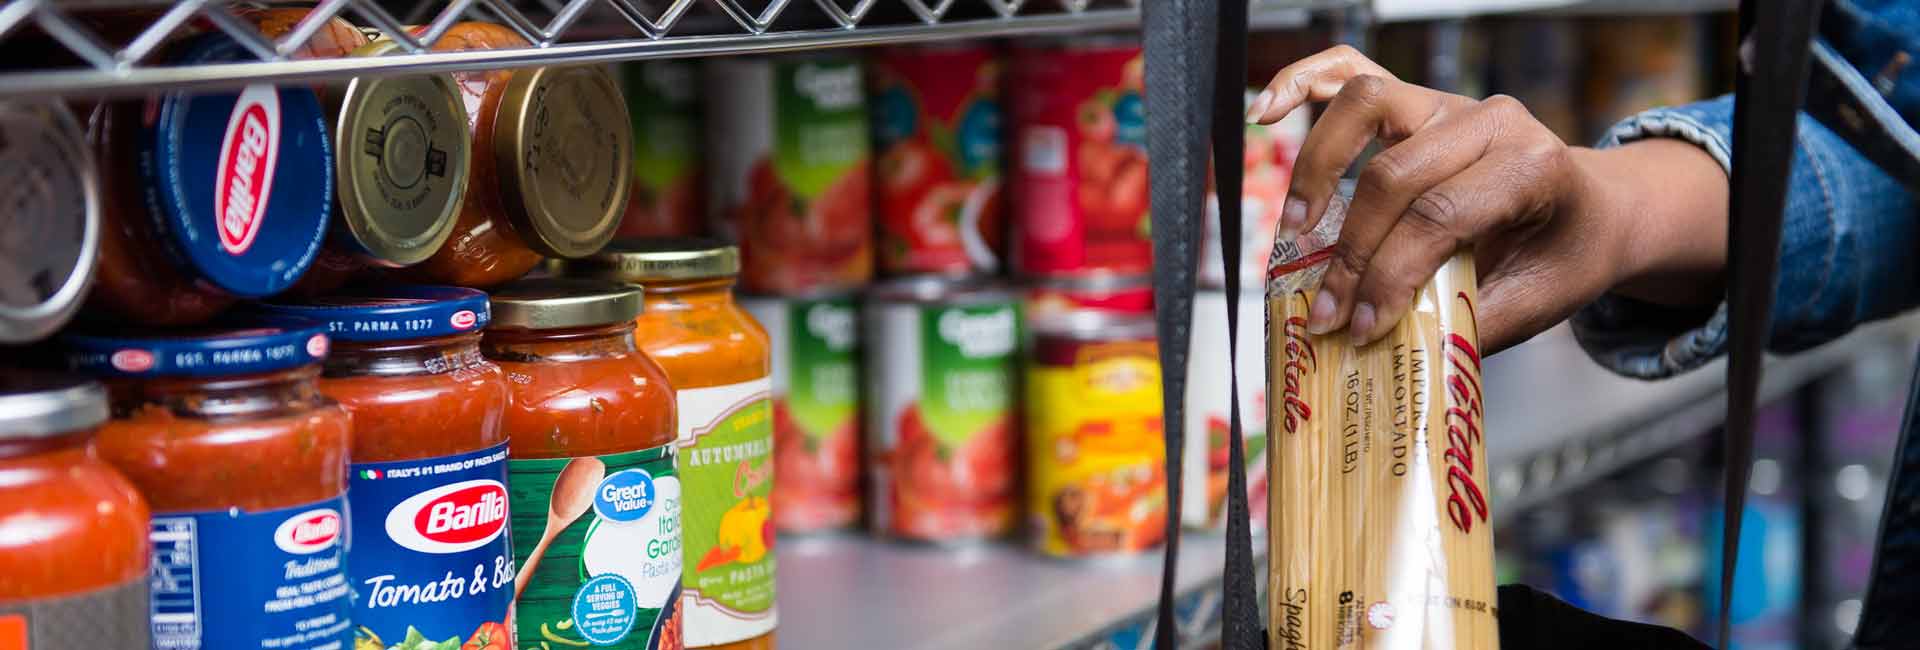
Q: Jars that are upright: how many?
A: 5